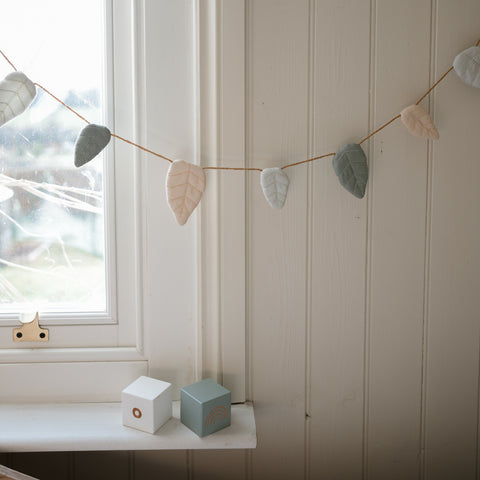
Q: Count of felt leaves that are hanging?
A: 7